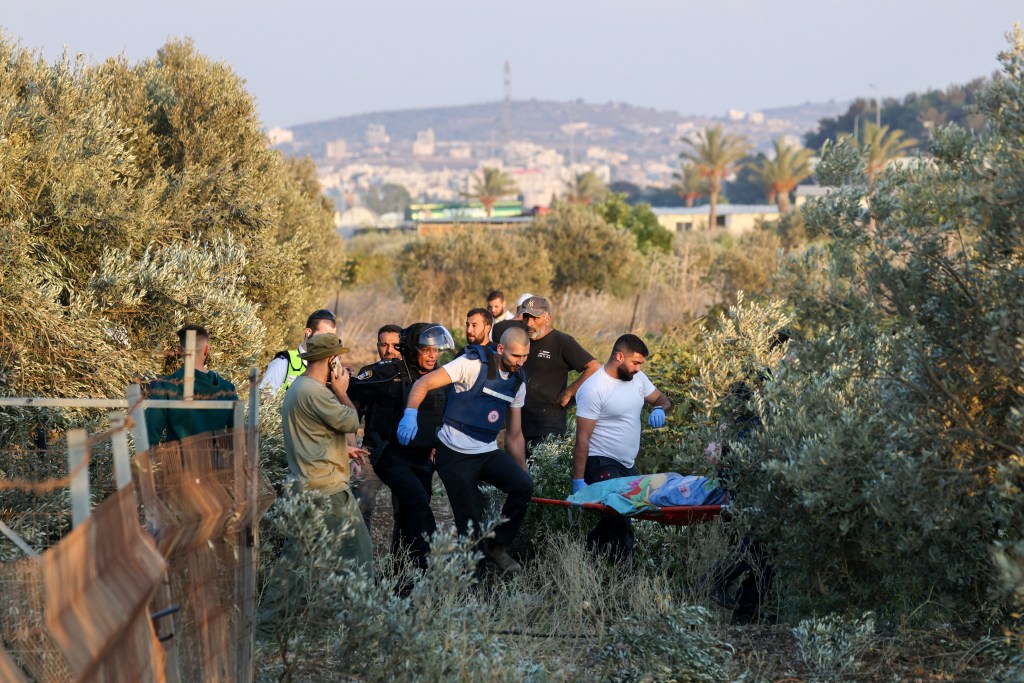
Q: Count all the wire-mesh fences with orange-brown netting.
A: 1